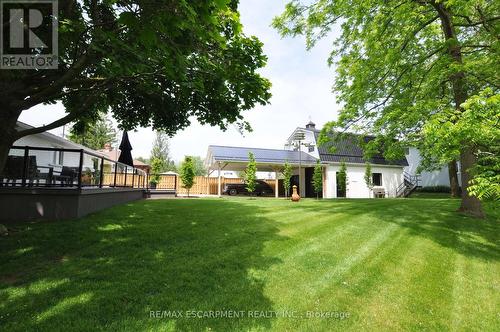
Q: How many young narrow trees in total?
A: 7